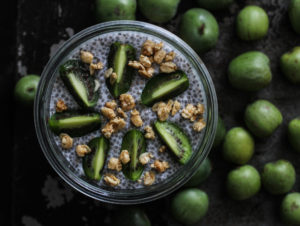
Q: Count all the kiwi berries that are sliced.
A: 7